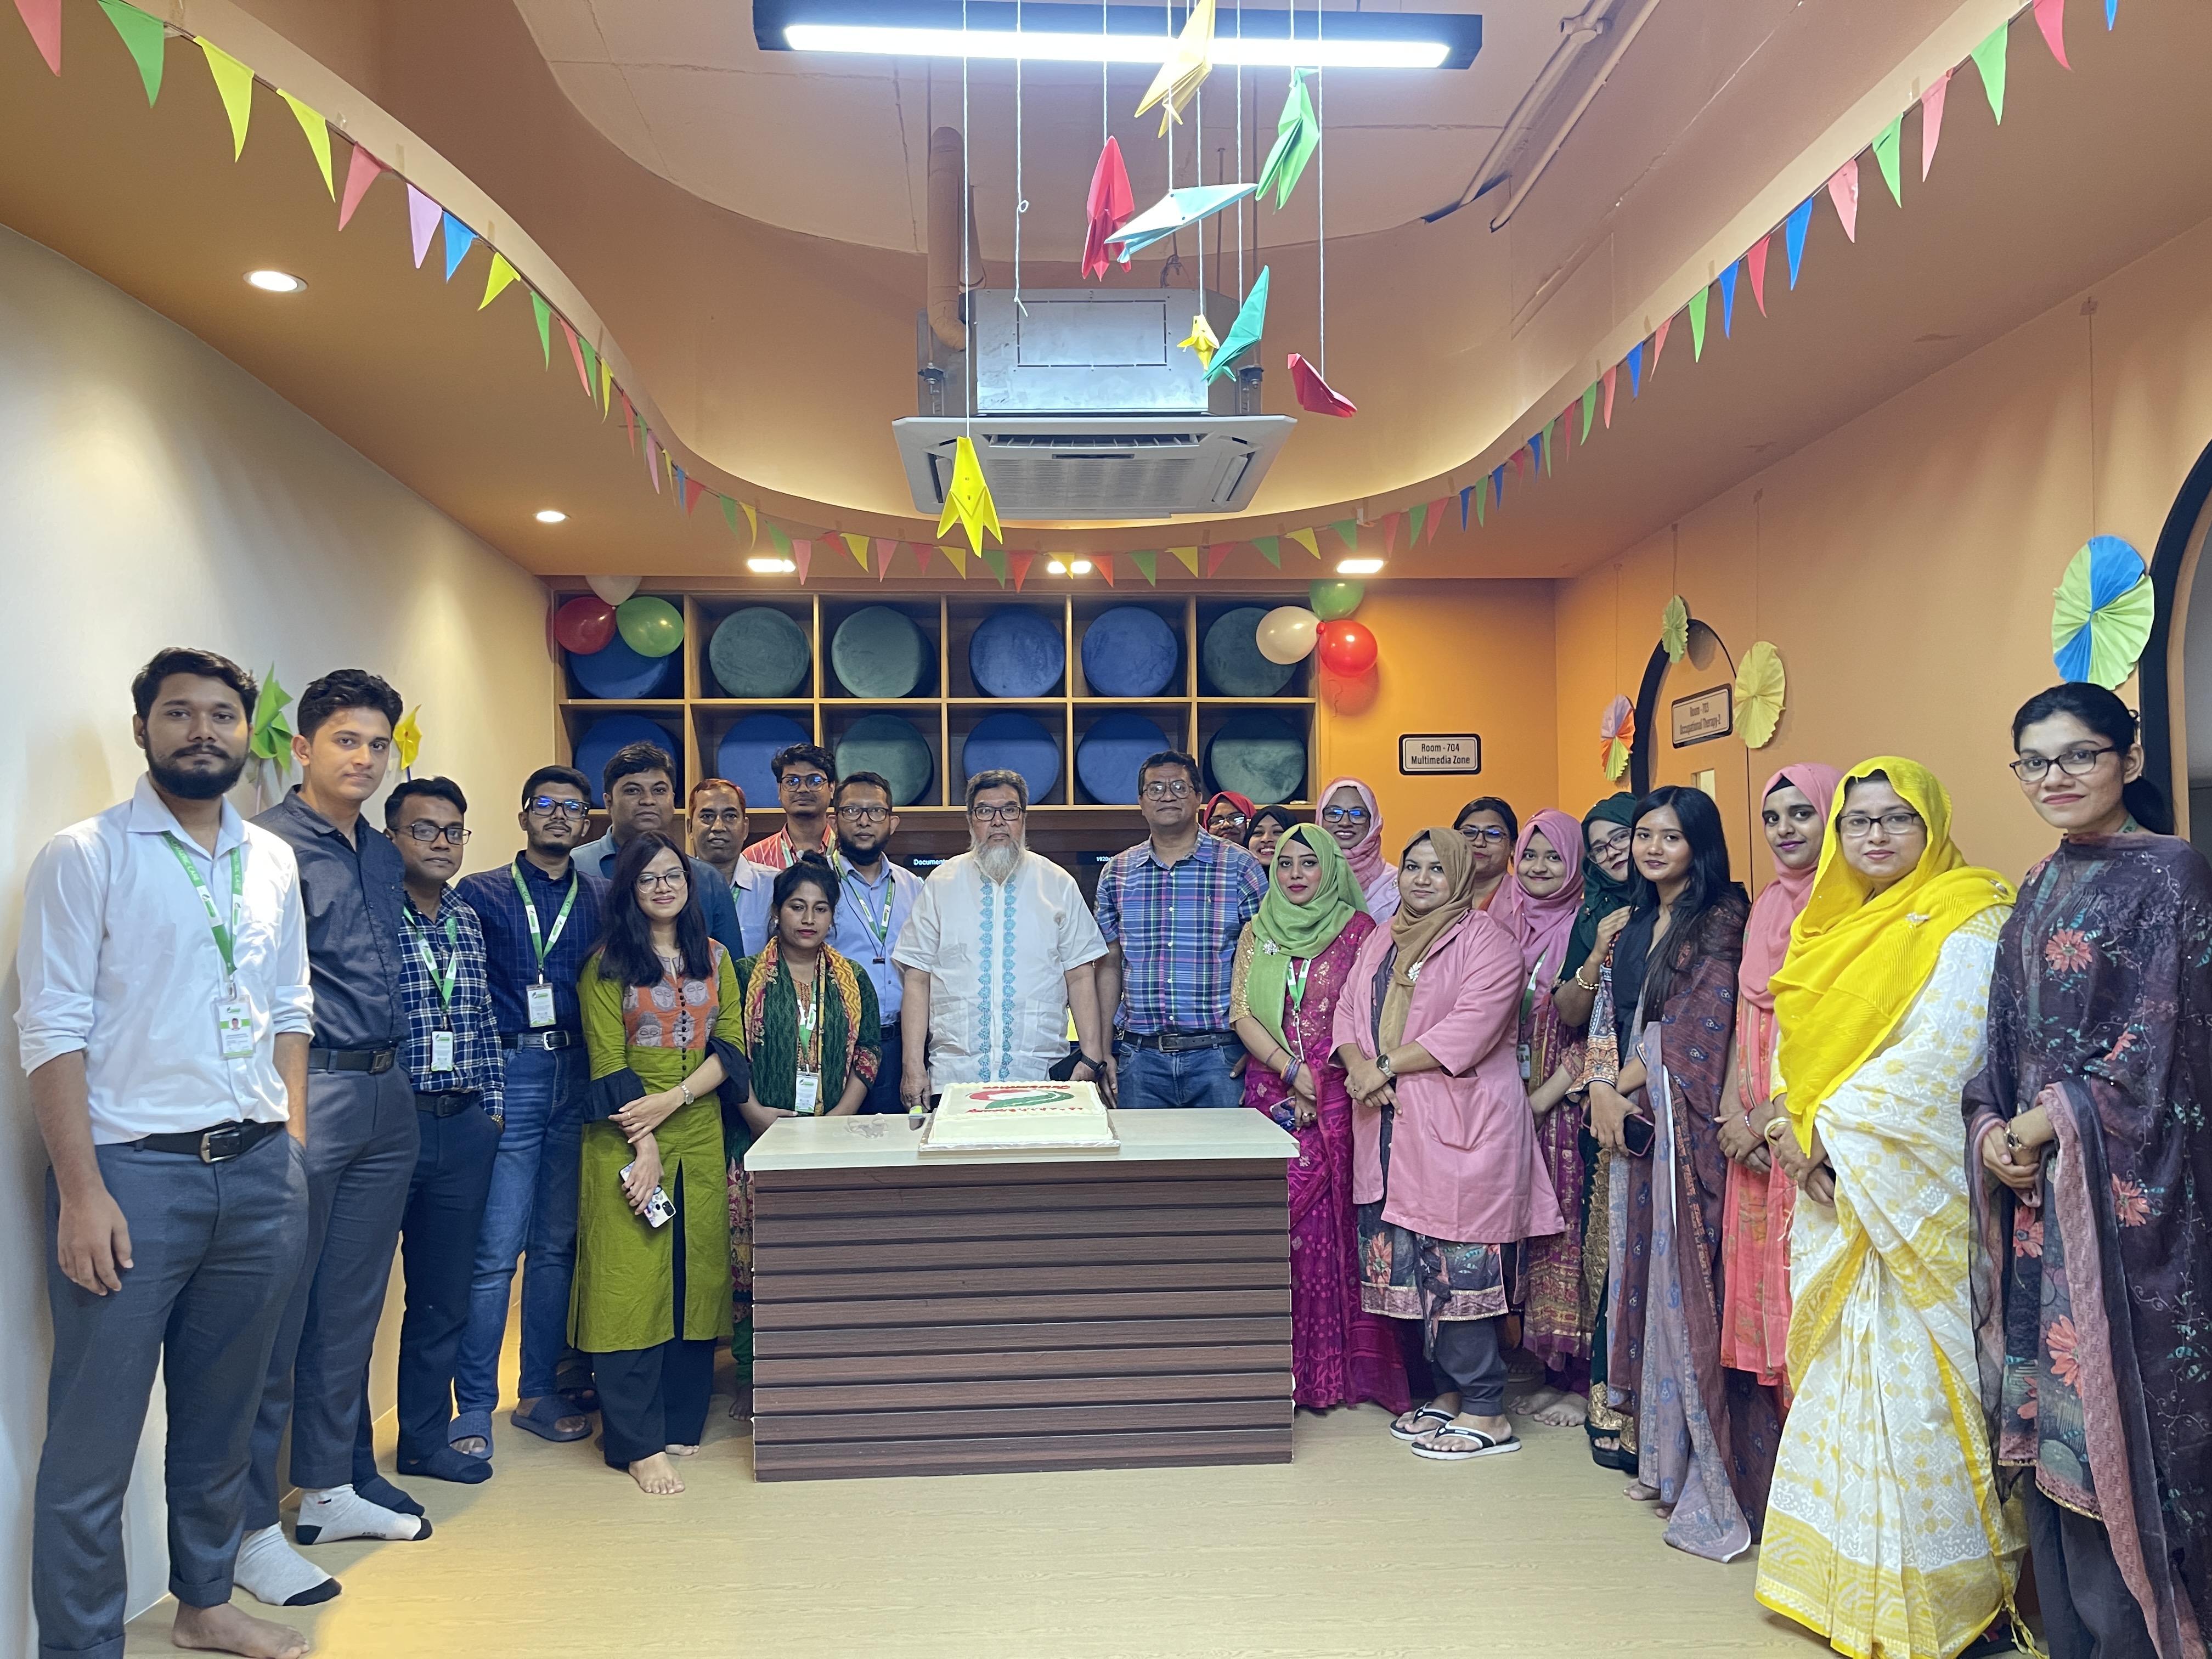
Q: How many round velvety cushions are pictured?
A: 12